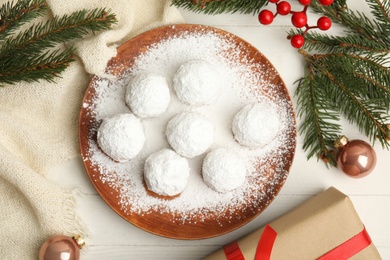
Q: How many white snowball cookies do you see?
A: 7